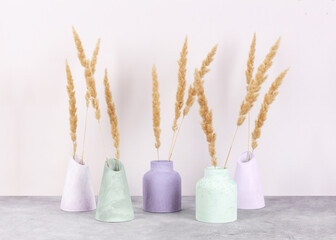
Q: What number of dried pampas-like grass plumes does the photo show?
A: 11